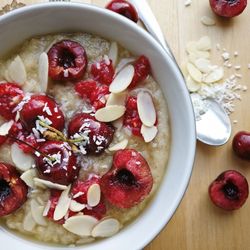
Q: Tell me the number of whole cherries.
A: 5